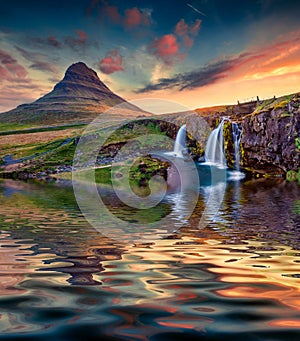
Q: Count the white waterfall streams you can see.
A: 3